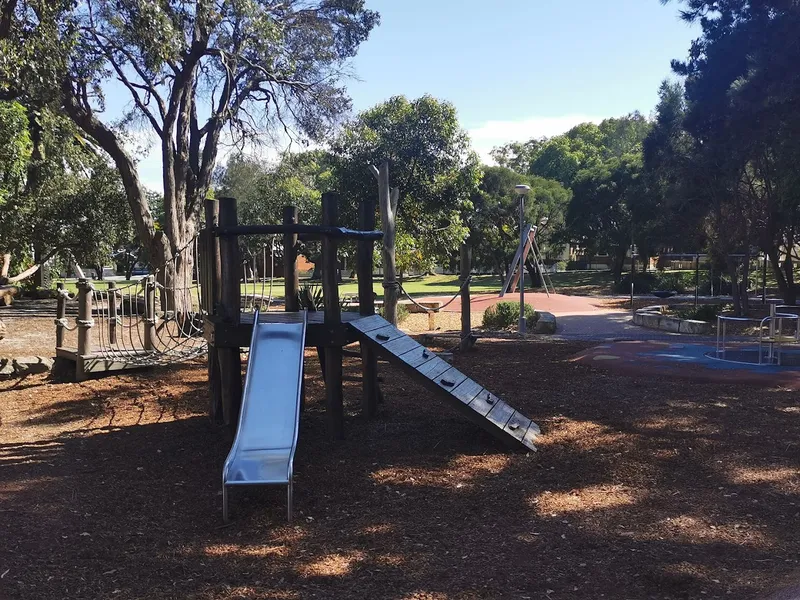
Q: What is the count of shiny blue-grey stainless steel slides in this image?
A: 1